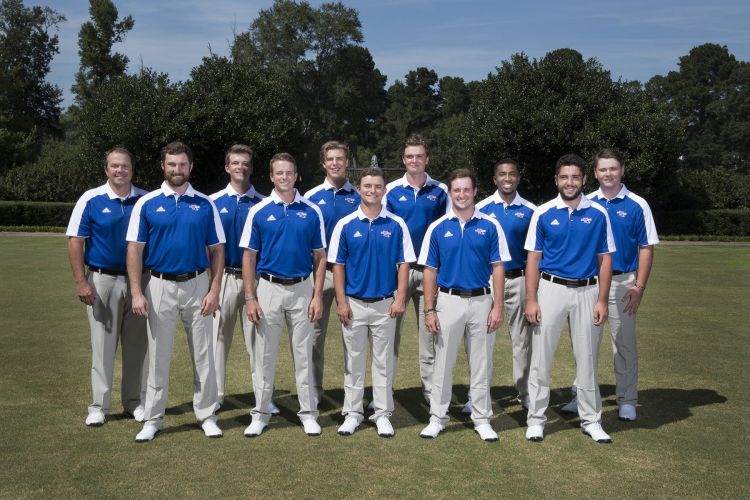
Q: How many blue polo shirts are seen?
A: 11